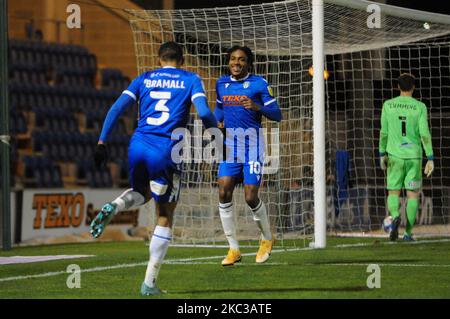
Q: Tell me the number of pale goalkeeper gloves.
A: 2